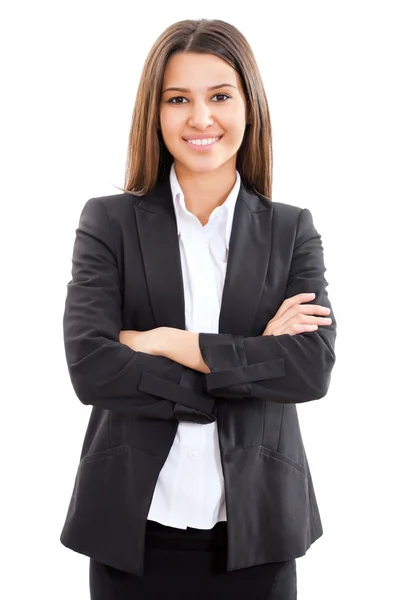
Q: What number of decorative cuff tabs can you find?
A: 2